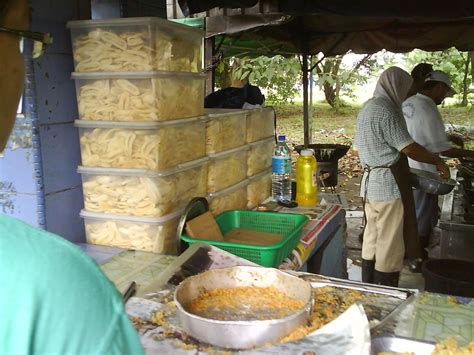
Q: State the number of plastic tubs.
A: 11